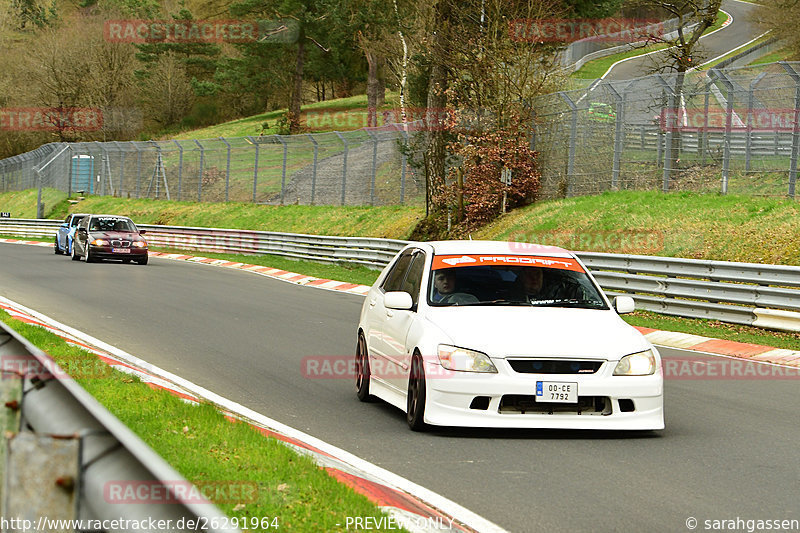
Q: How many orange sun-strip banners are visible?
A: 1